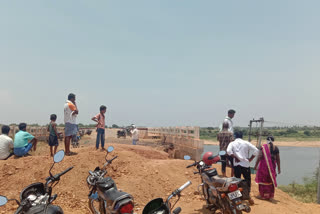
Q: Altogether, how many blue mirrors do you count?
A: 5